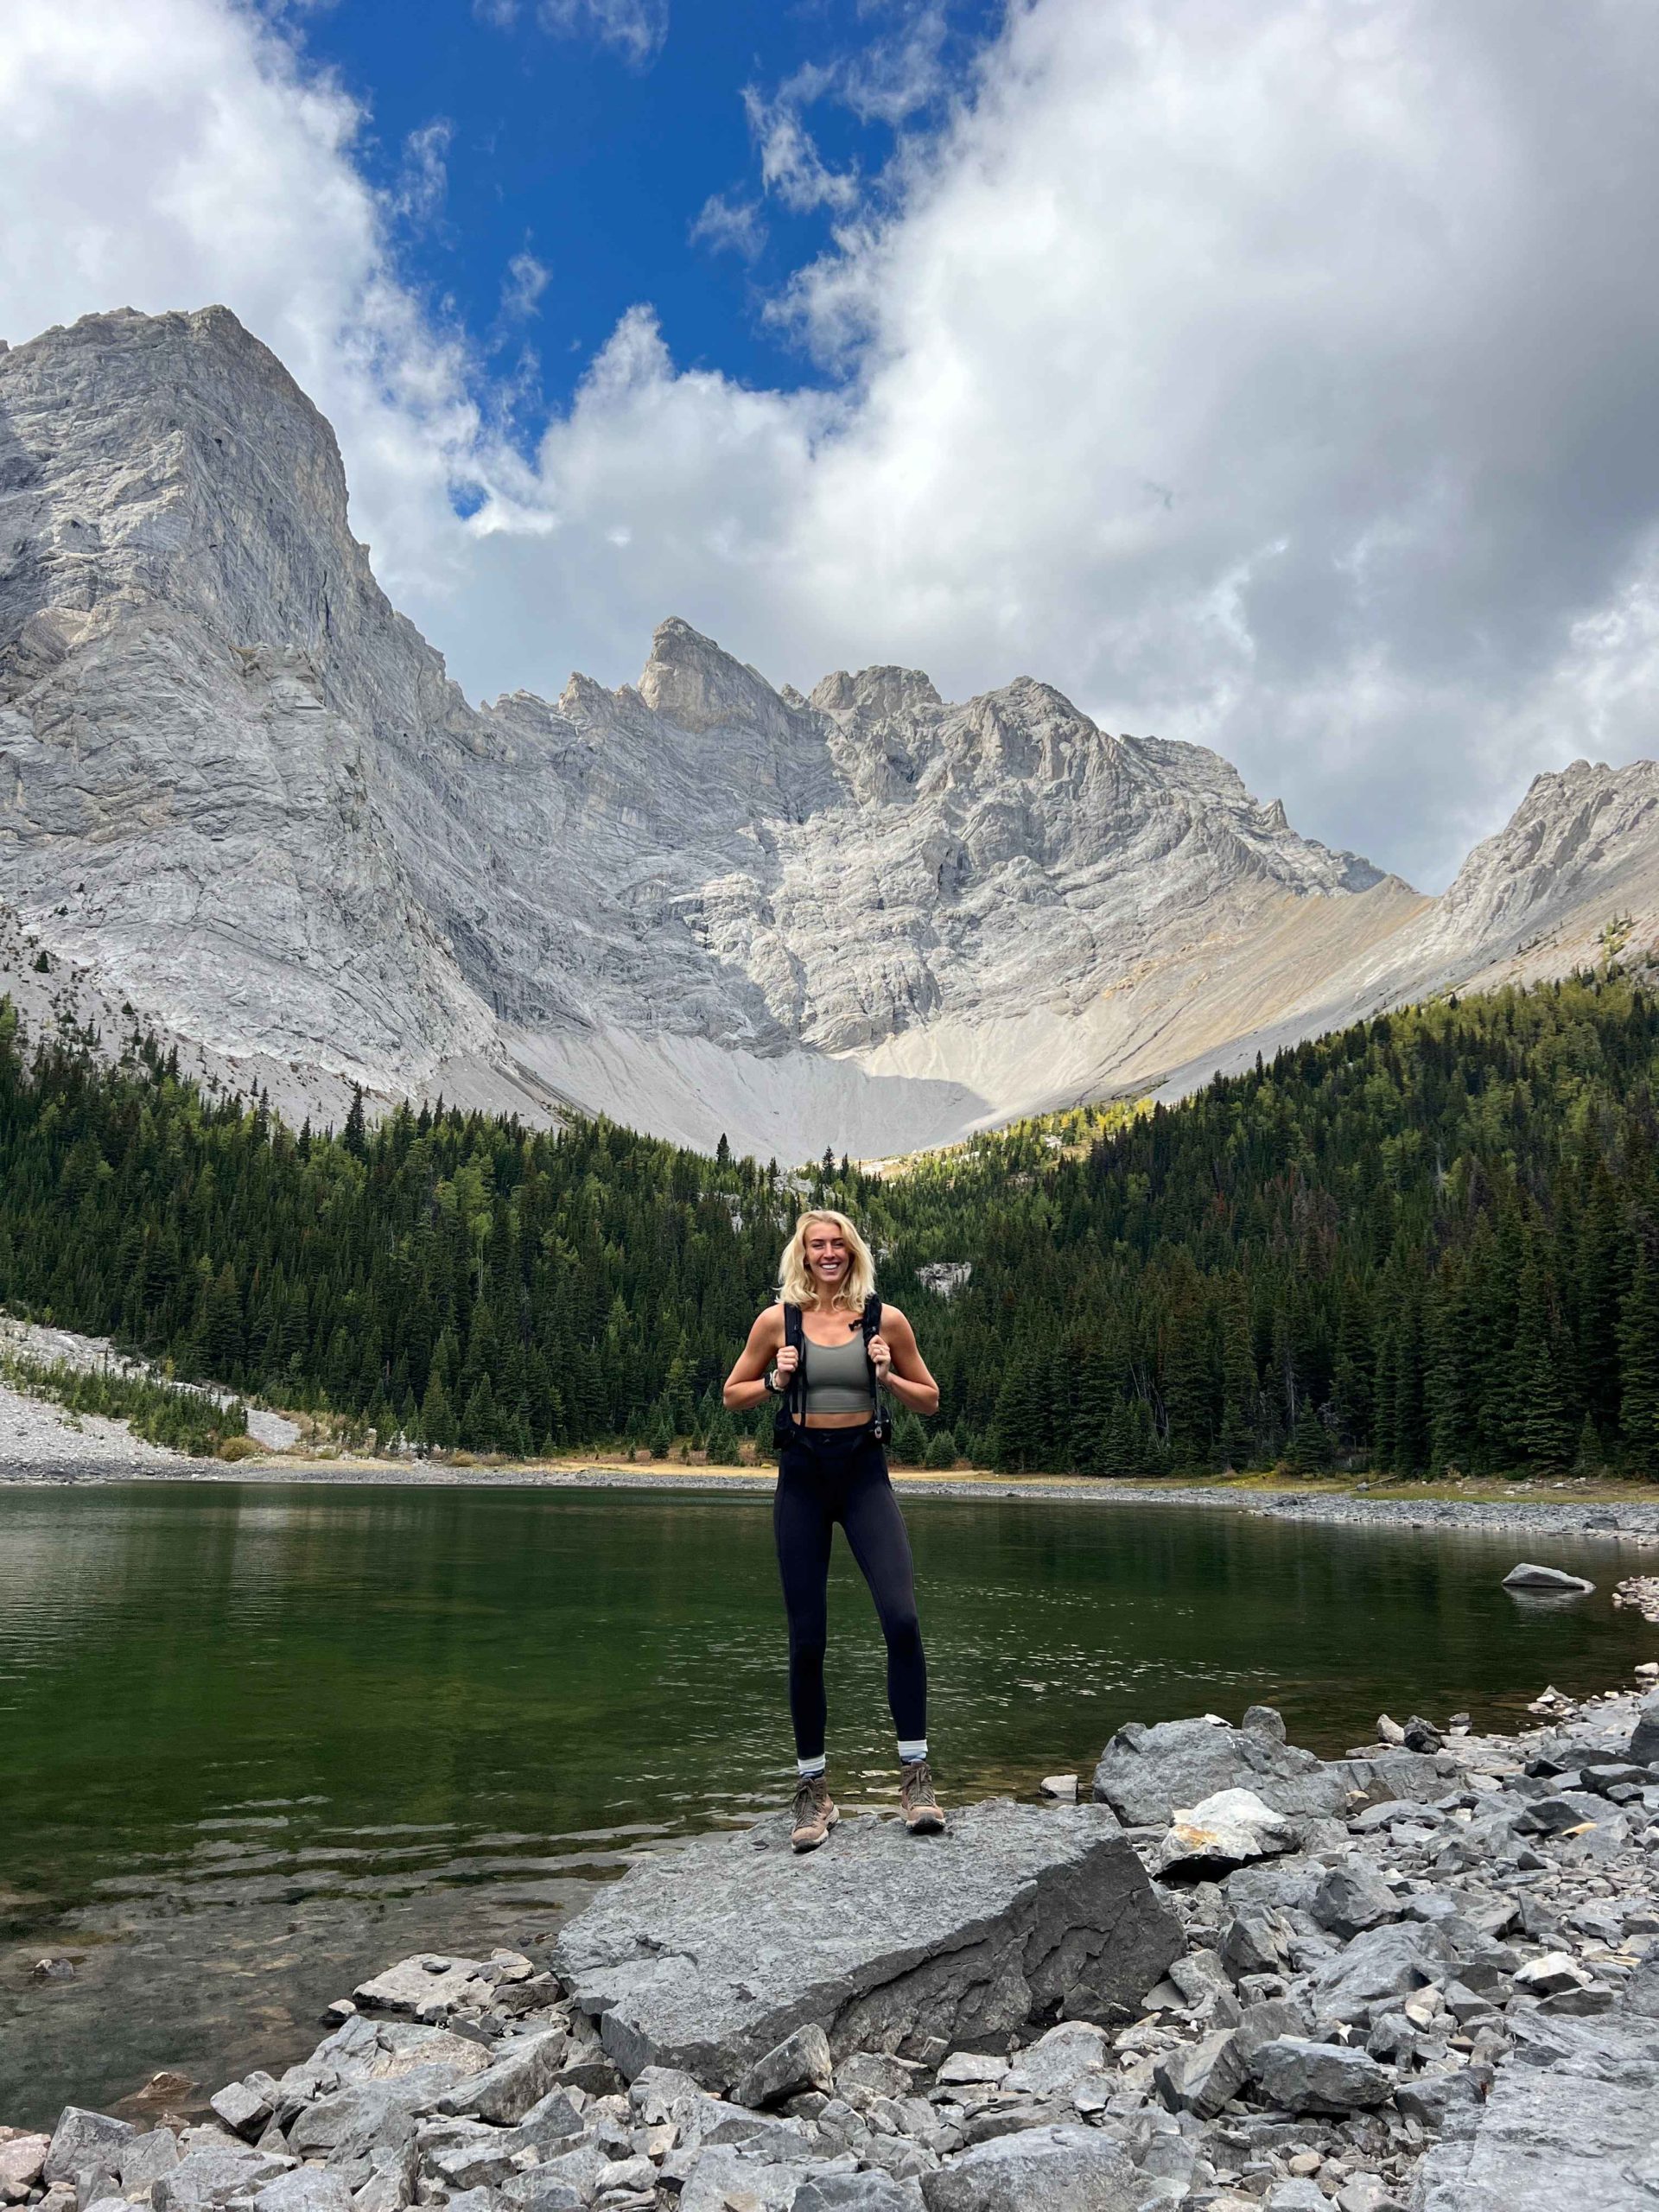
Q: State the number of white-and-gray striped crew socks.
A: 2